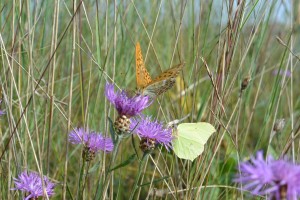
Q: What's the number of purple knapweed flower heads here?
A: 5